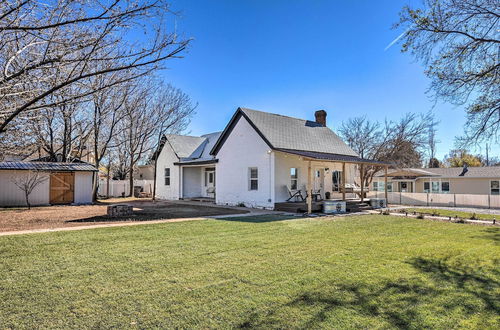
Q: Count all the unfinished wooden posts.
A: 4